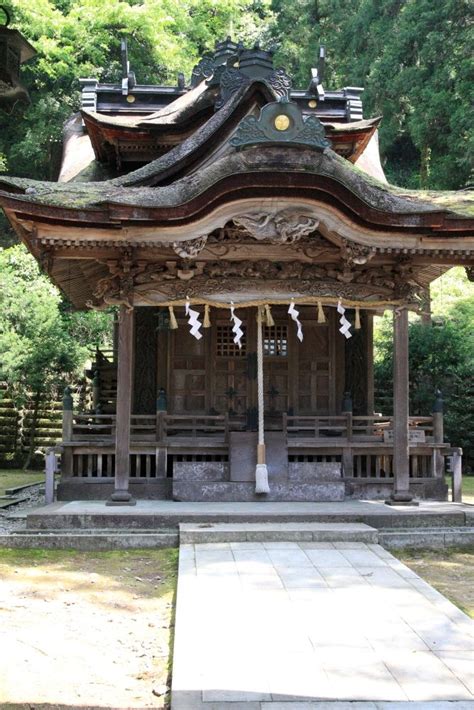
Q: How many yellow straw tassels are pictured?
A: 5